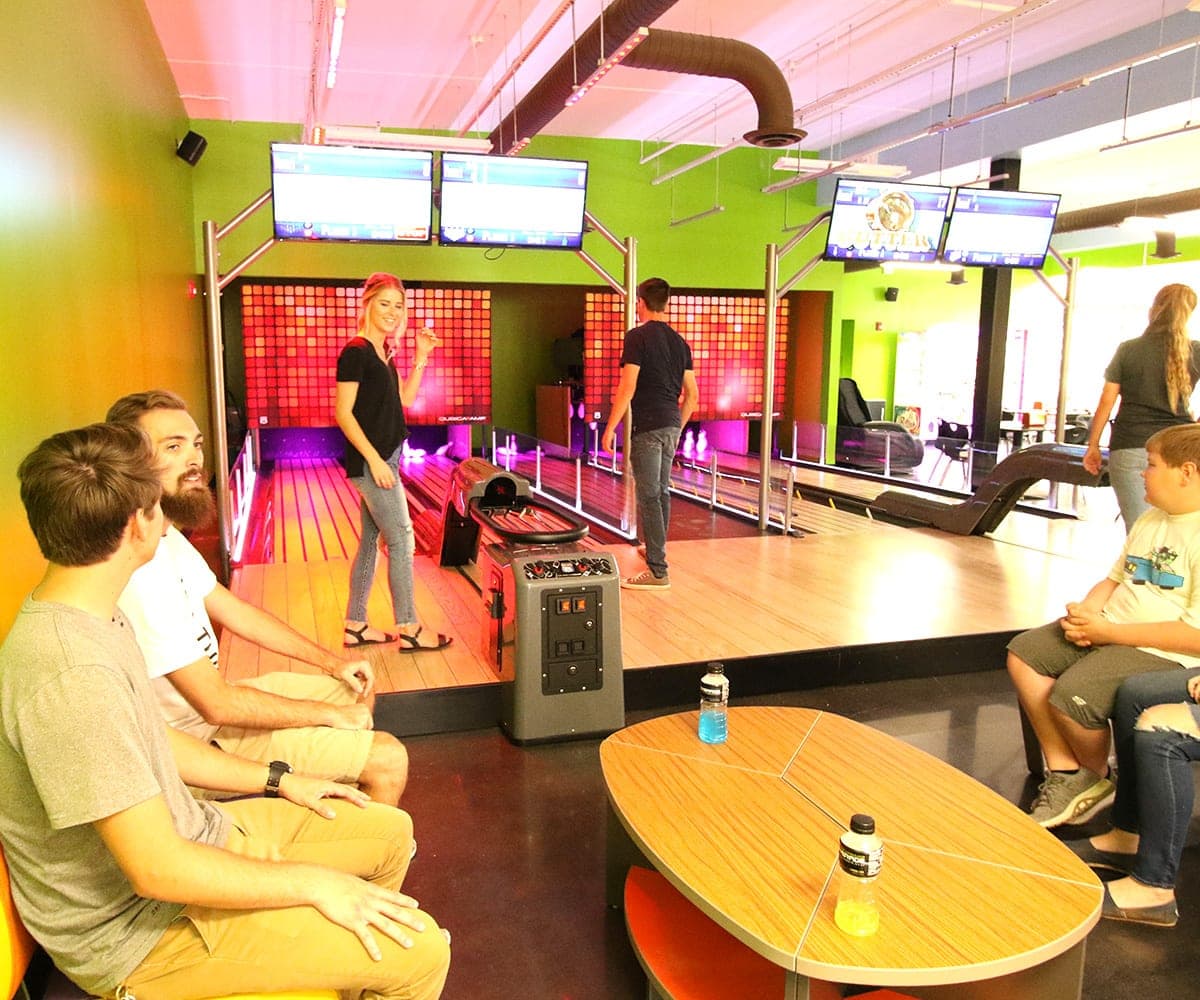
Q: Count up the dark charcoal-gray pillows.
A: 0